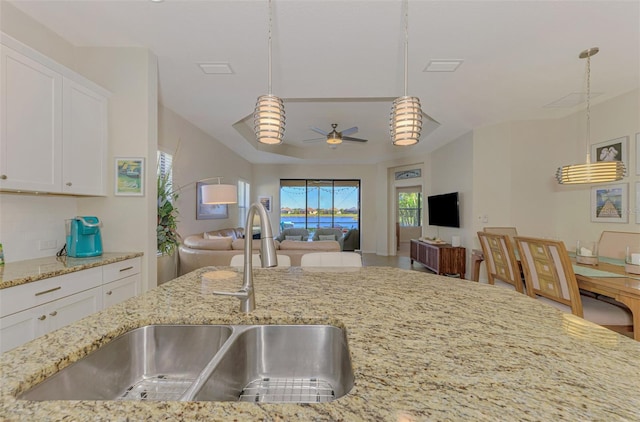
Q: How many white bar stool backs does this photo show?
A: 2